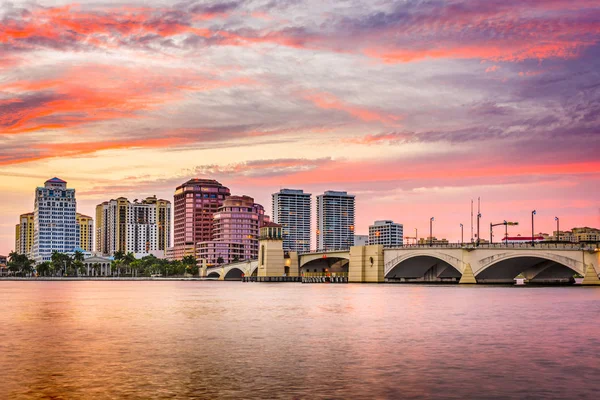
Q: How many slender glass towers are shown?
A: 2